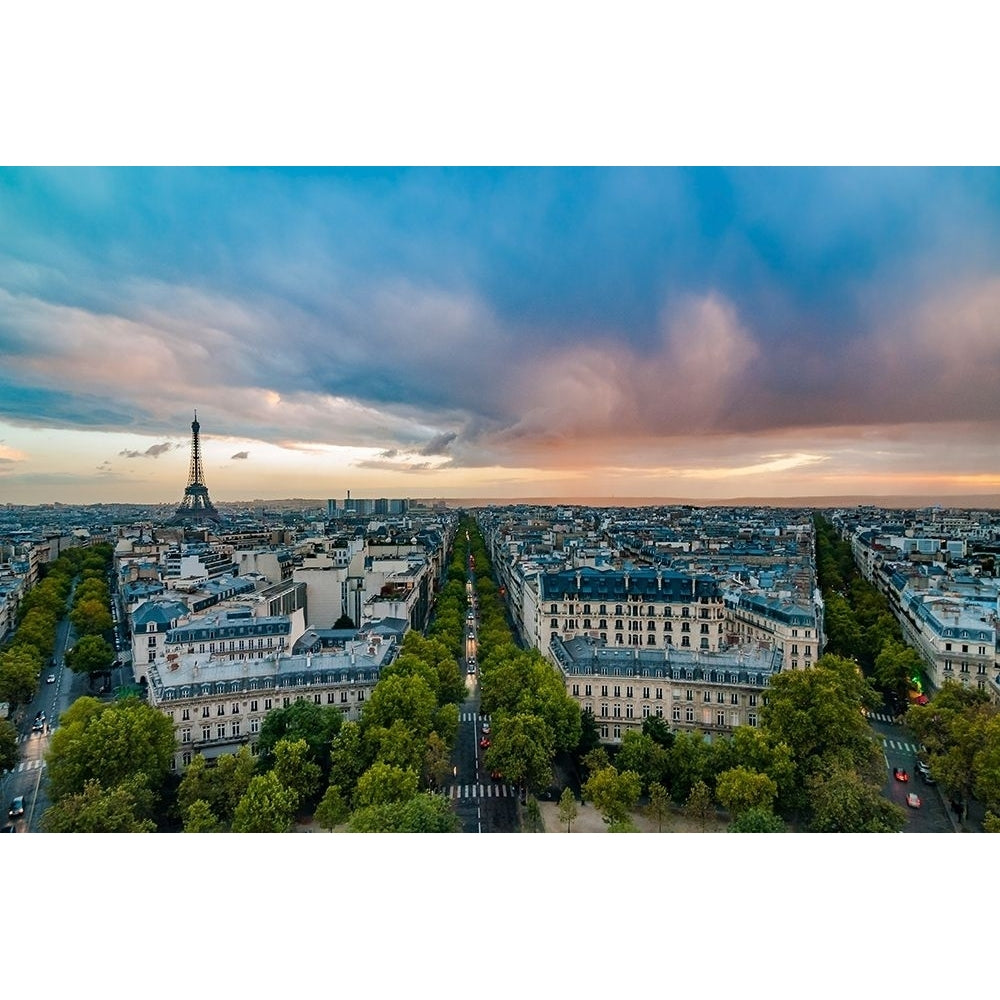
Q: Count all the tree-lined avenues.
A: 3